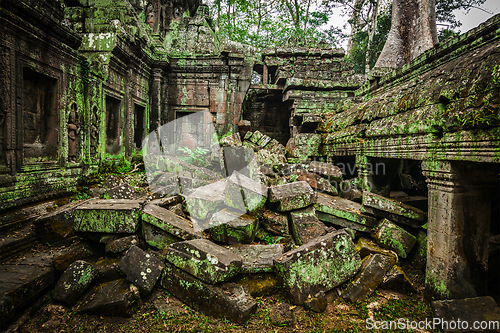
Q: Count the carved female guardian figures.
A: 2